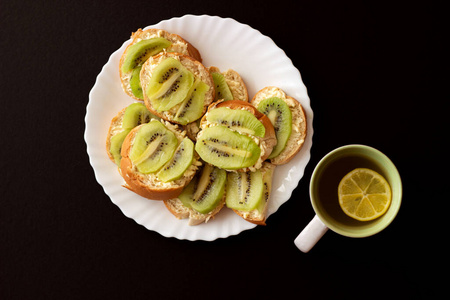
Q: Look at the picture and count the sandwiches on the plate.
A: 9